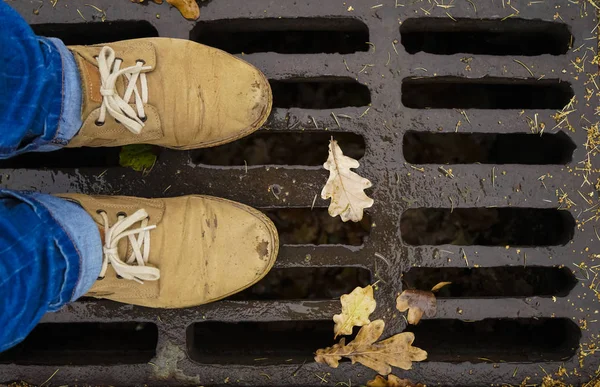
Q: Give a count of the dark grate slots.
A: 15